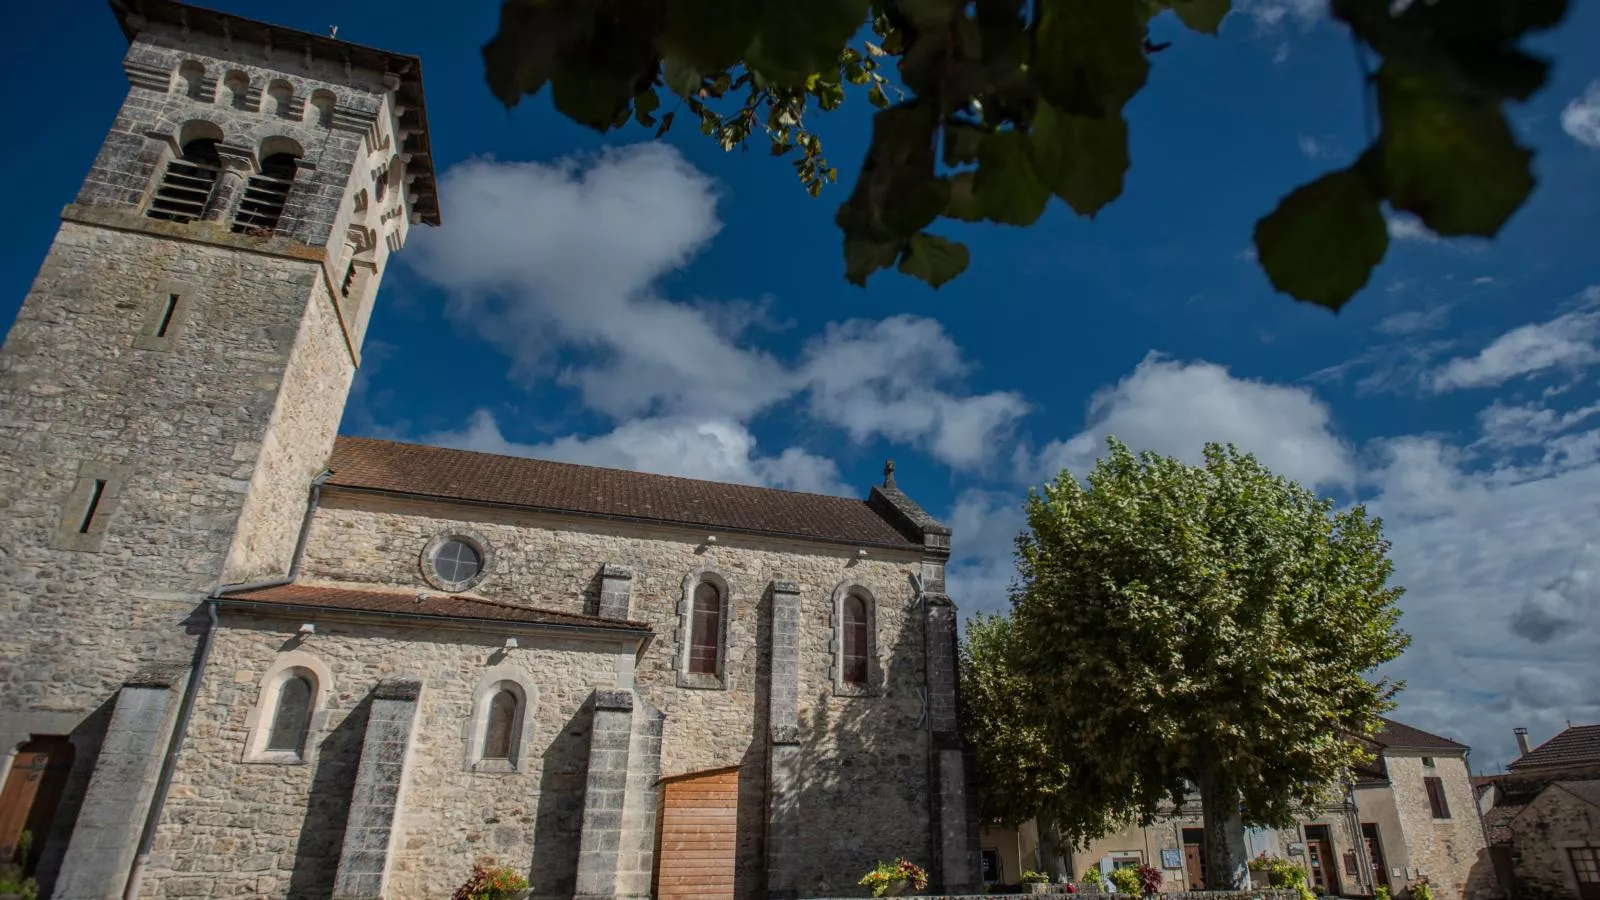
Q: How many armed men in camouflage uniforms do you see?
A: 0